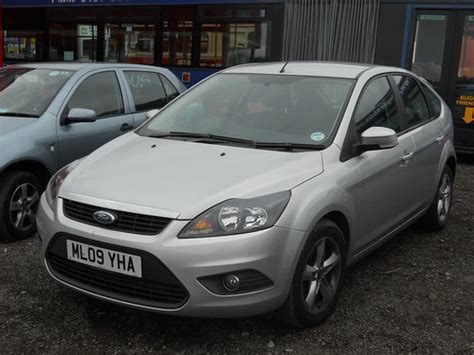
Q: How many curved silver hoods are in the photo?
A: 1